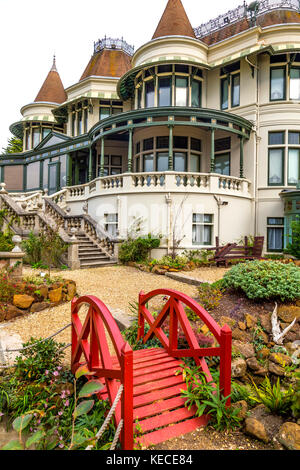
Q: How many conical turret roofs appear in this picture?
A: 2